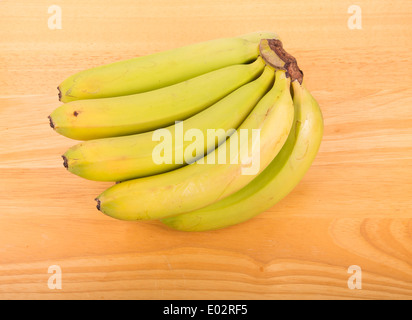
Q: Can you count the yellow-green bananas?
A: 5